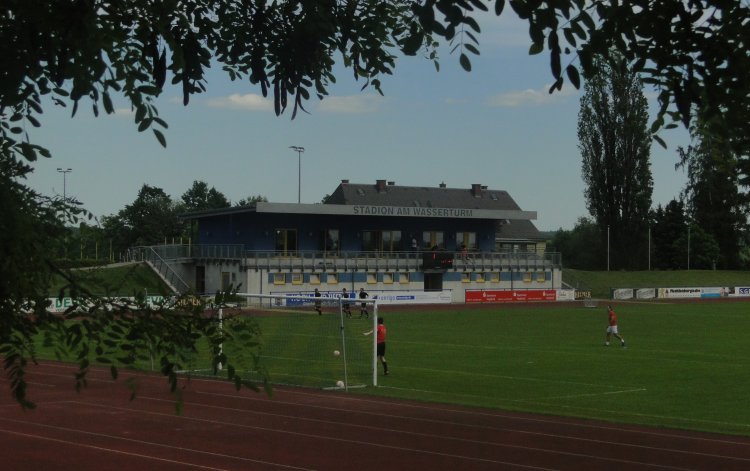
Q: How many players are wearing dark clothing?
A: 3